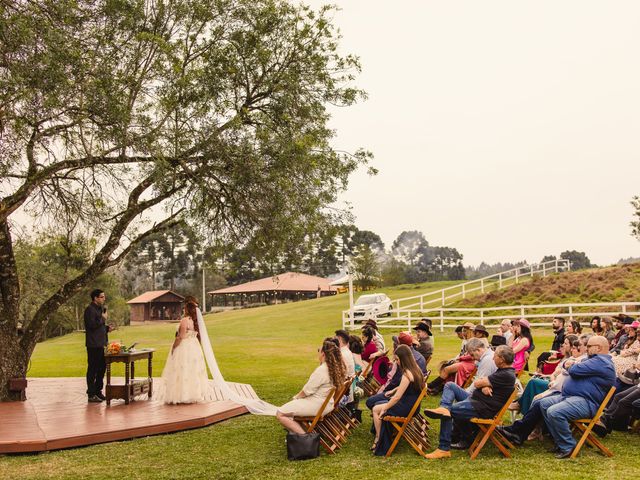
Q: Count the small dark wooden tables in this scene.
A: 1